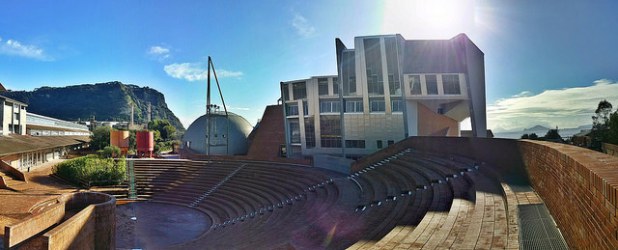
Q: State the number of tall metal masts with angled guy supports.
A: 1